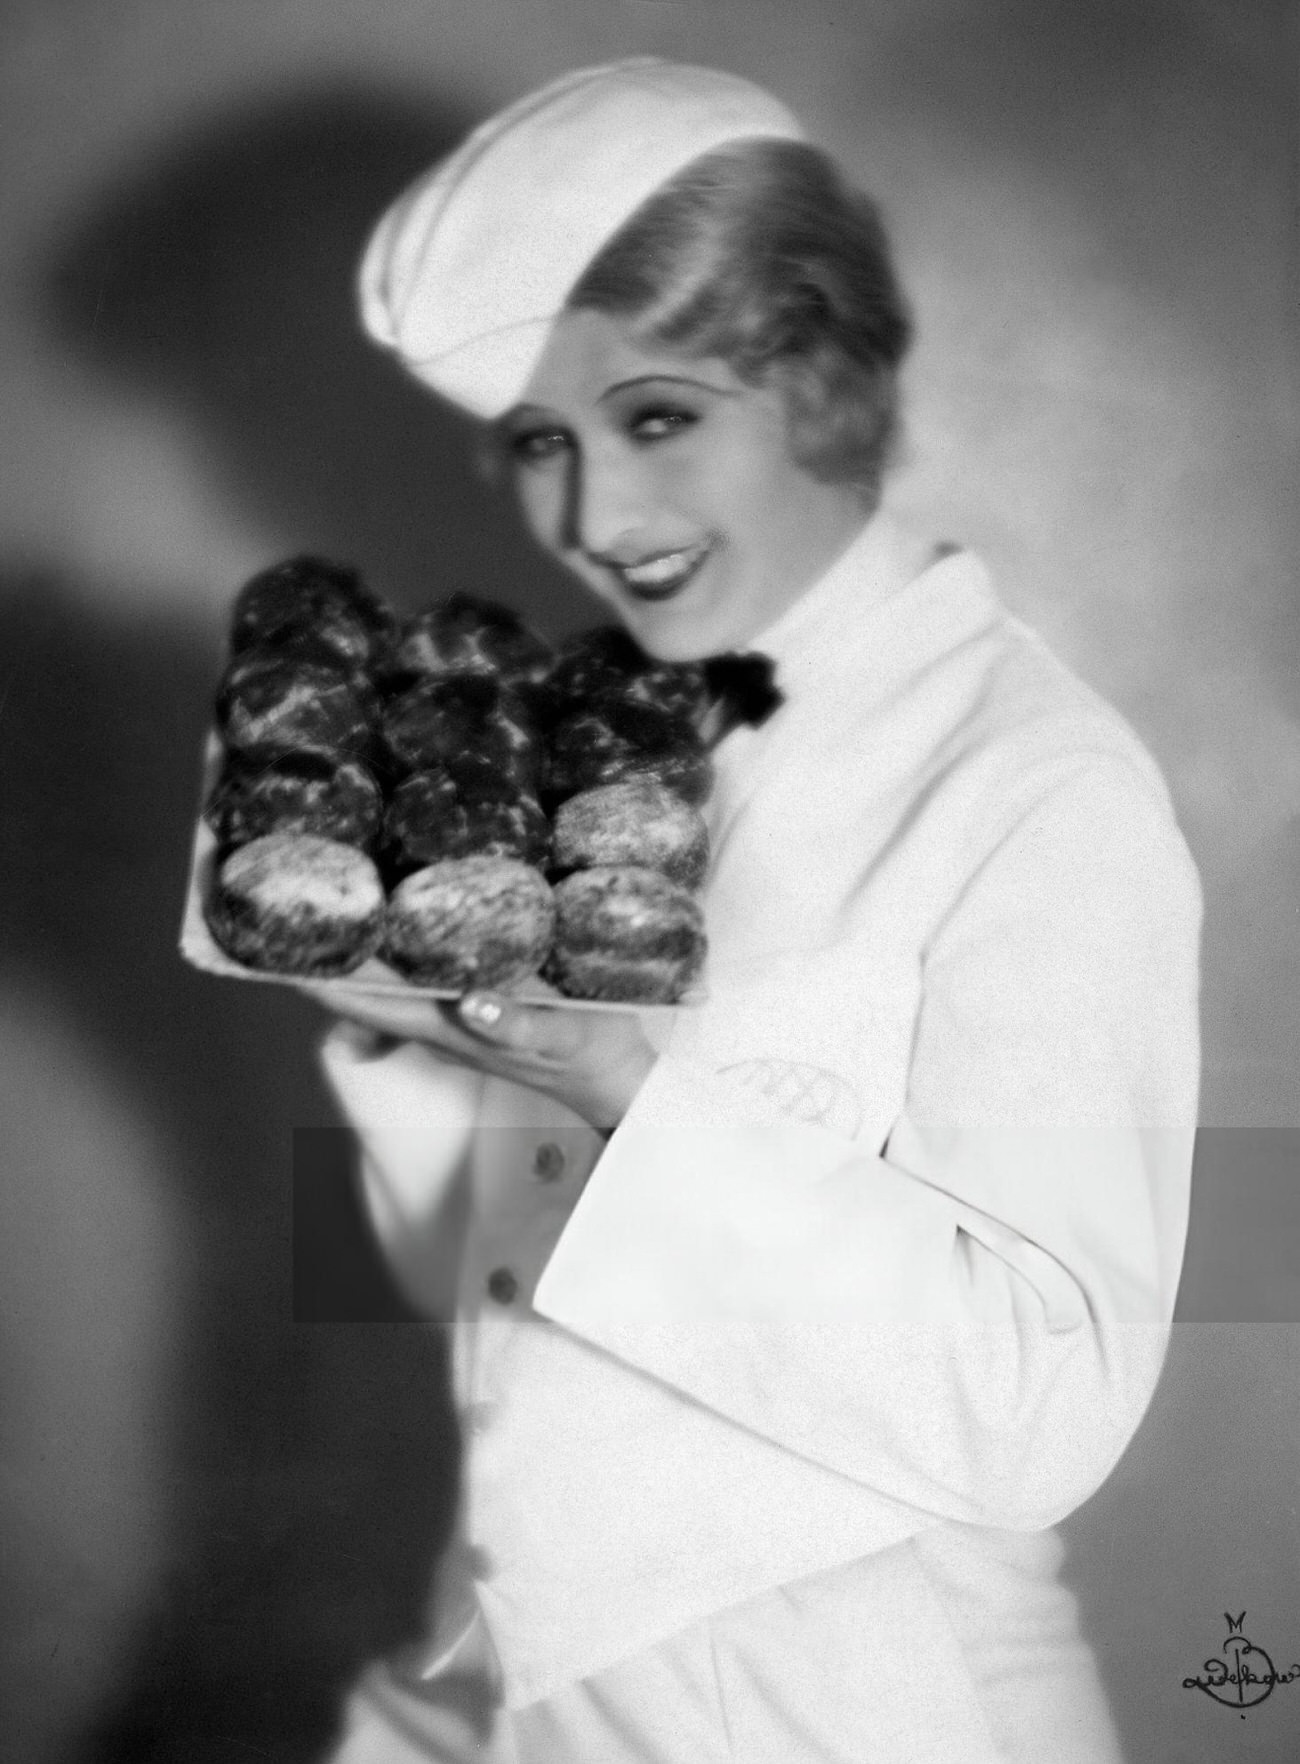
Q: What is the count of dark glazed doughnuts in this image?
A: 8